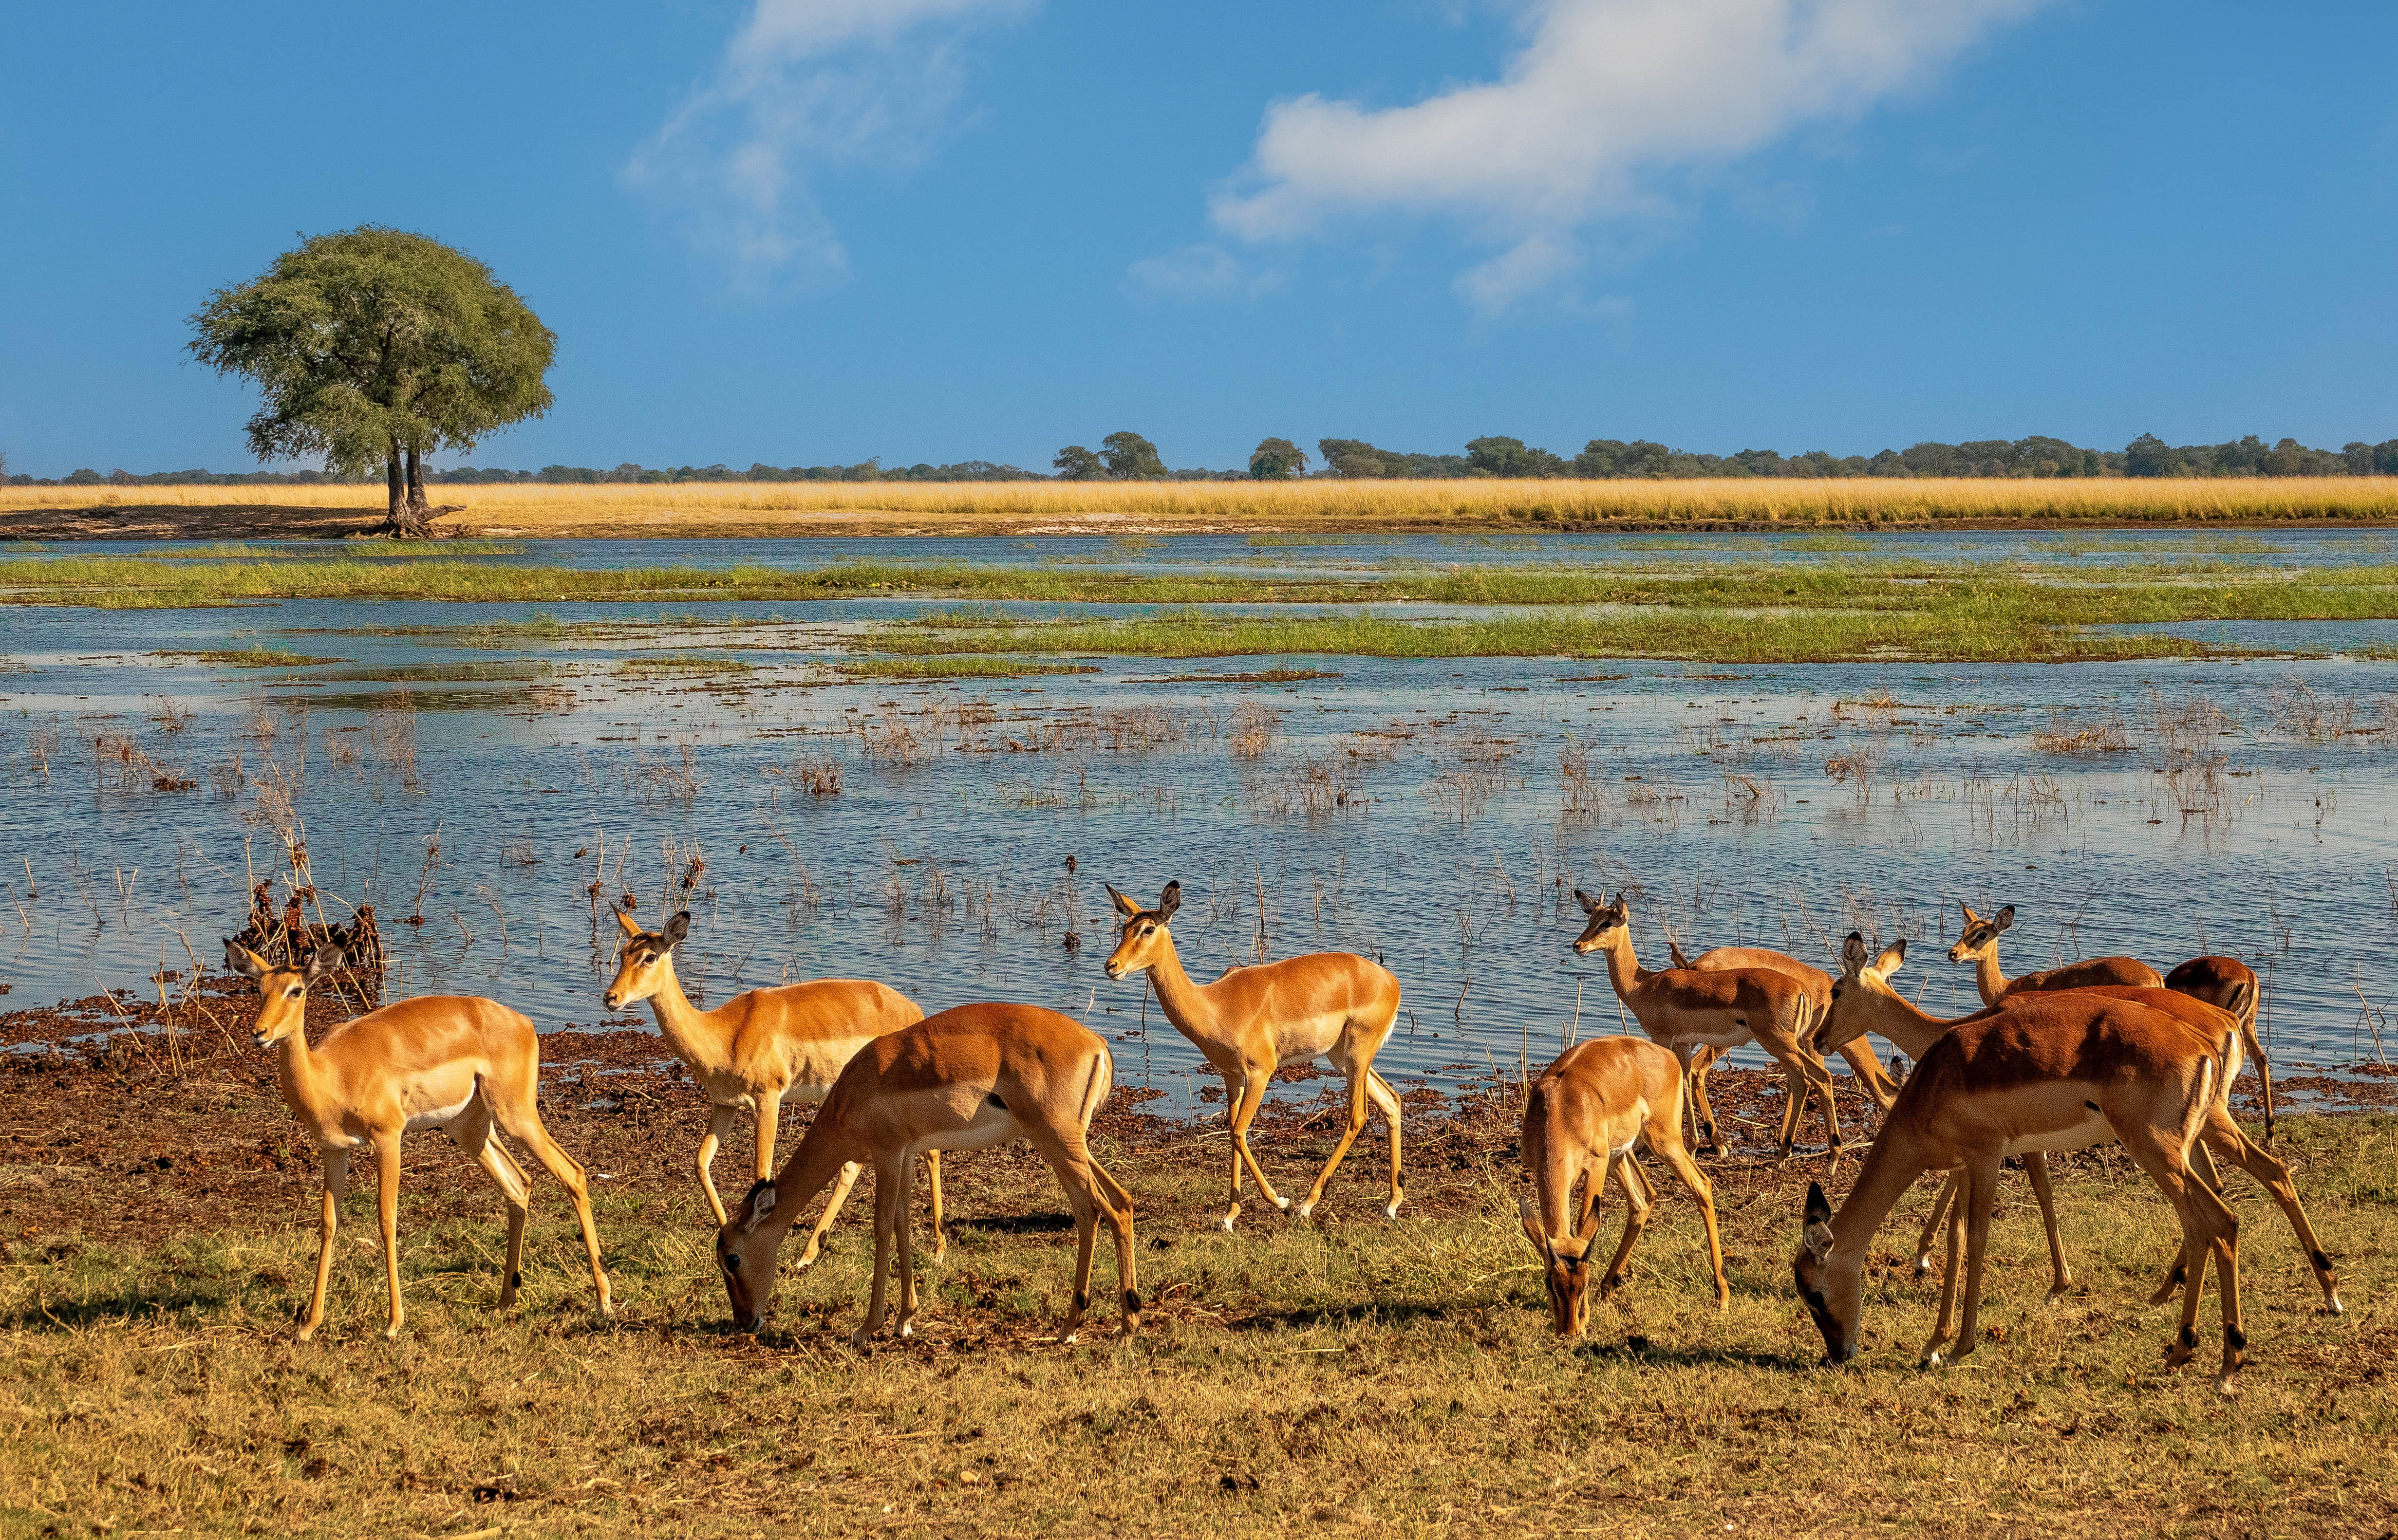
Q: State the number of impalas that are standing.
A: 11